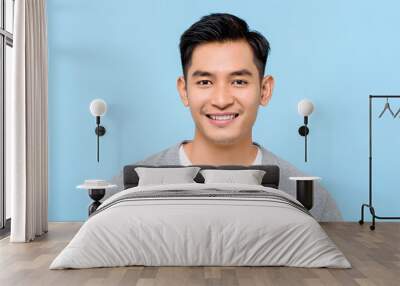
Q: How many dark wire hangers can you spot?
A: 2